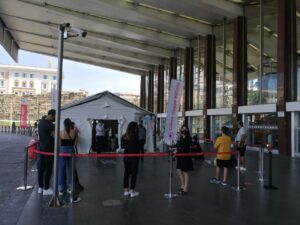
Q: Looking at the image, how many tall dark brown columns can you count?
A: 8